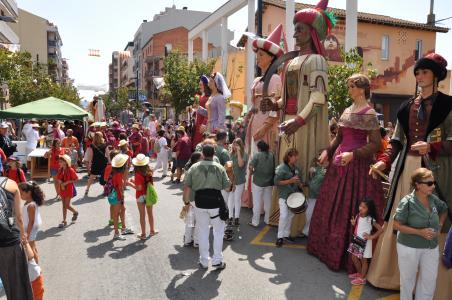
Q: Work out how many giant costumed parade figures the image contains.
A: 6